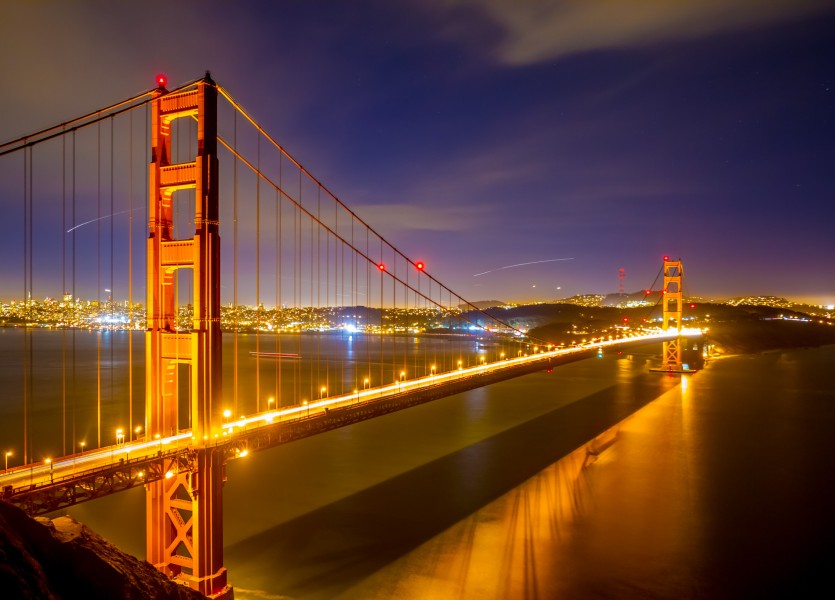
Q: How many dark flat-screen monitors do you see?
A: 0